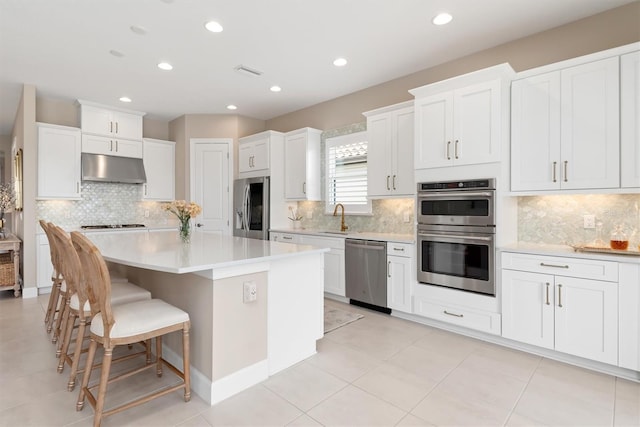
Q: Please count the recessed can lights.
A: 7